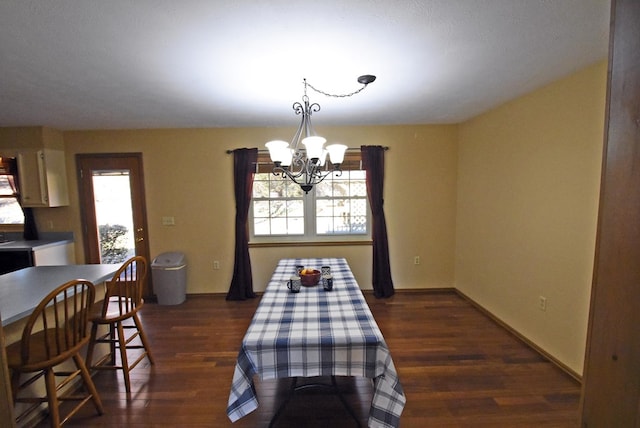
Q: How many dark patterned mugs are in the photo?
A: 4